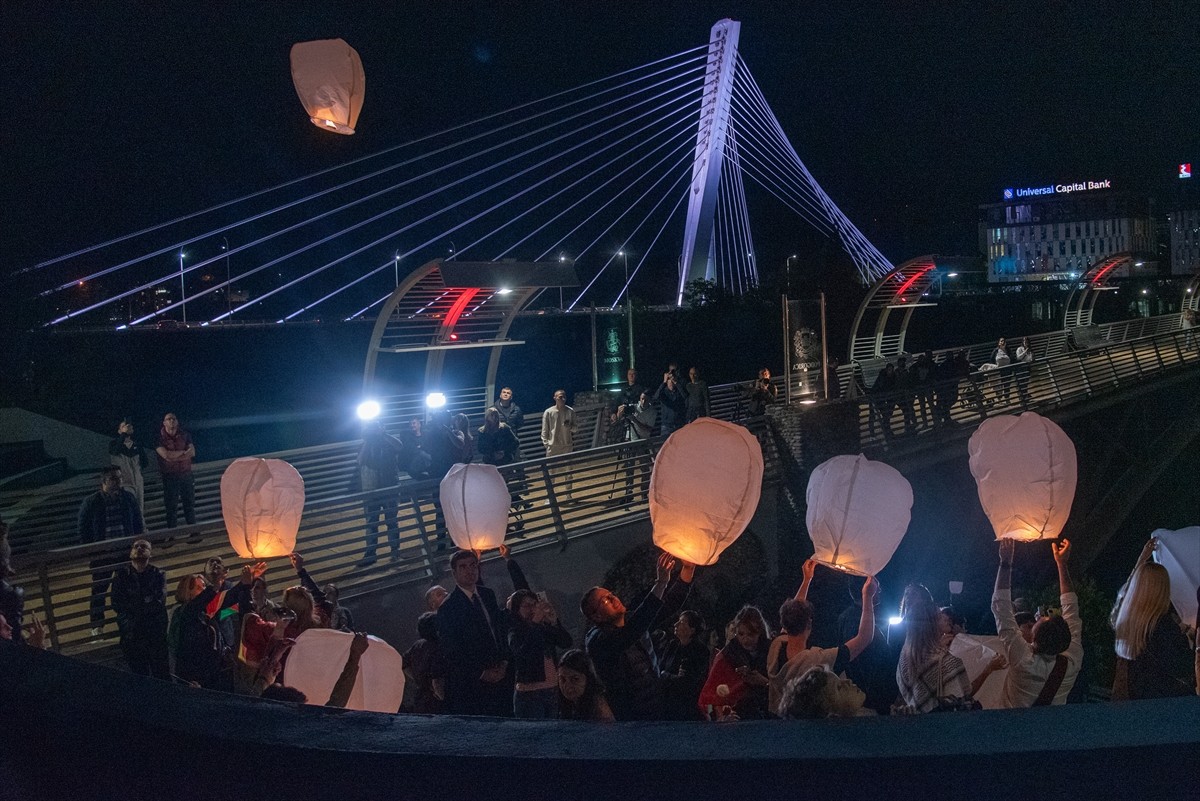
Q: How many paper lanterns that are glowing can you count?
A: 6